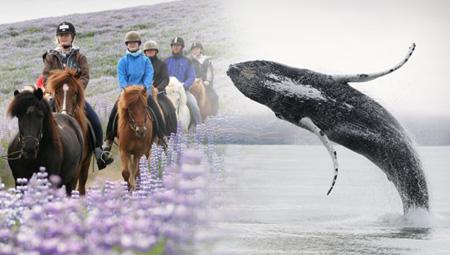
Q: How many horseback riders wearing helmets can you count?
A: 5